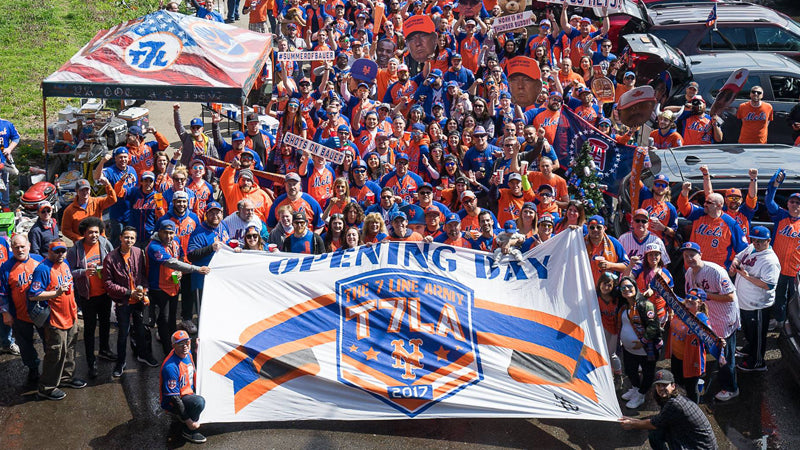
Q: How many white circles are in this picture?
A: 1